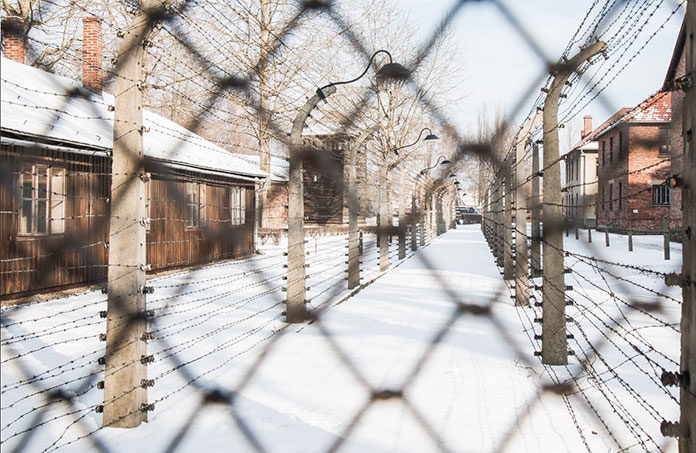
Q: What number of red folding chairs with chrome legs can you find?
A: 0